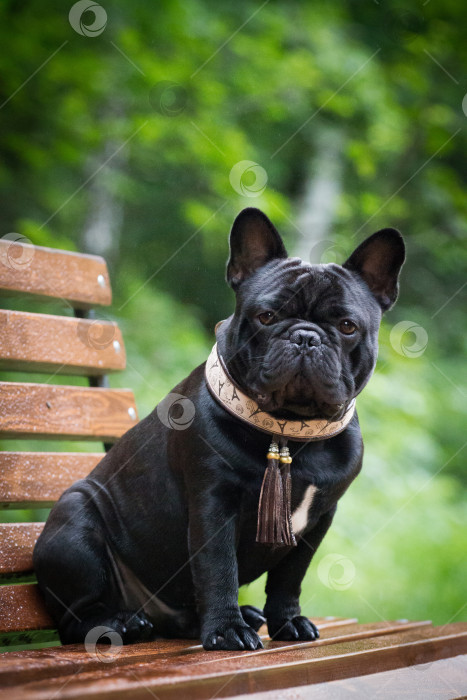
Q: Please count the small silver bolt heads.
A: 3